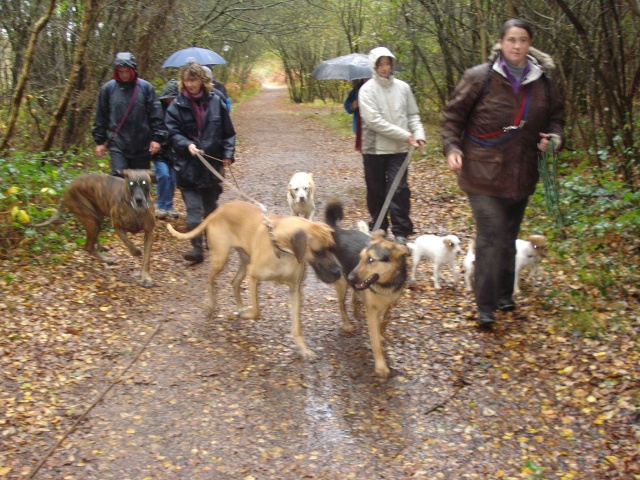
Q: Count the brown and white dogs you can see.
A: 2